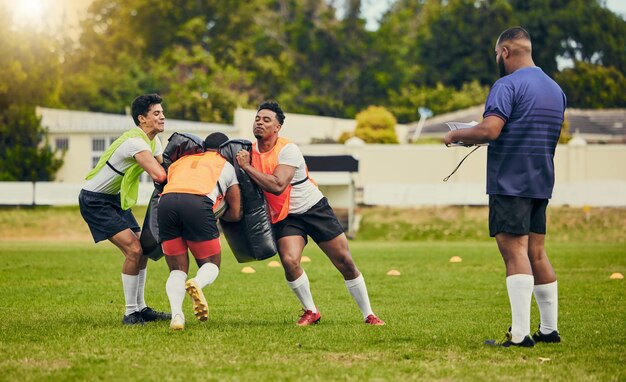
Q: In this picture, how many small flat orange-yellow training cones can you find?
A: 6